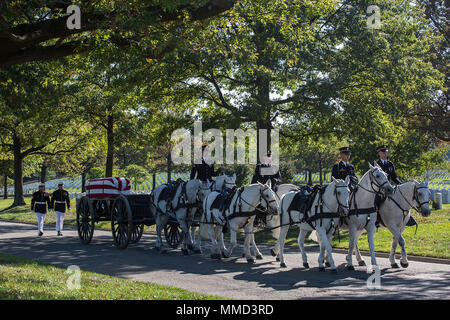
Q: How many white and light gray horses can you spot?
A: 7